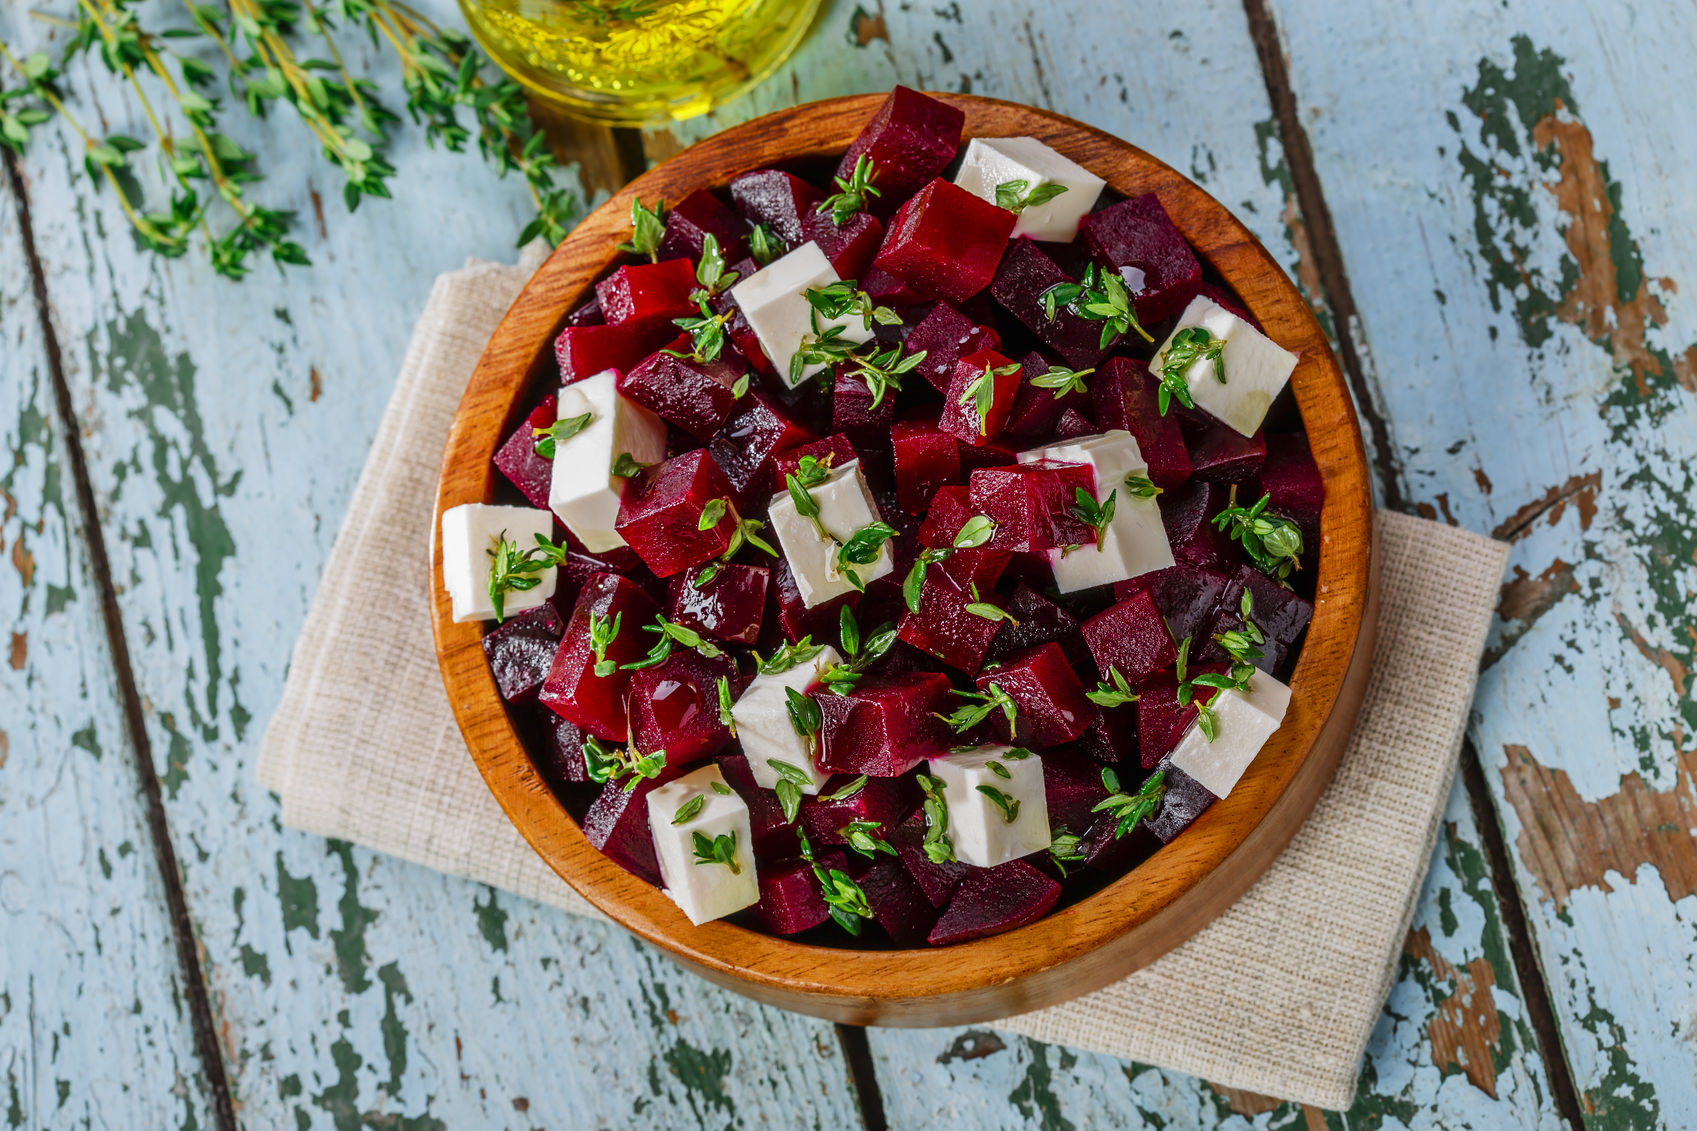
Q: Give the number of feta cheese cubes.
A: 11